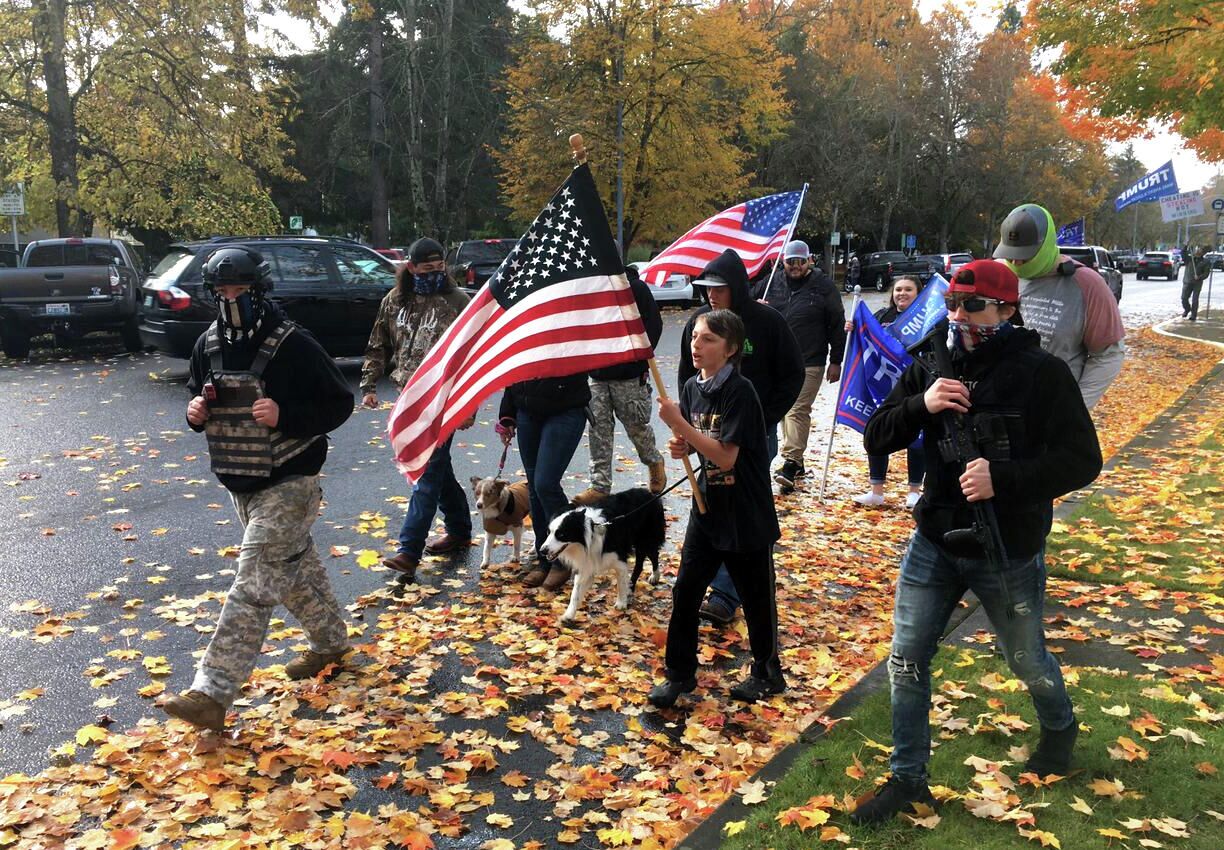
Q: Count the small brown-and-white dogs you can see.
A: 1